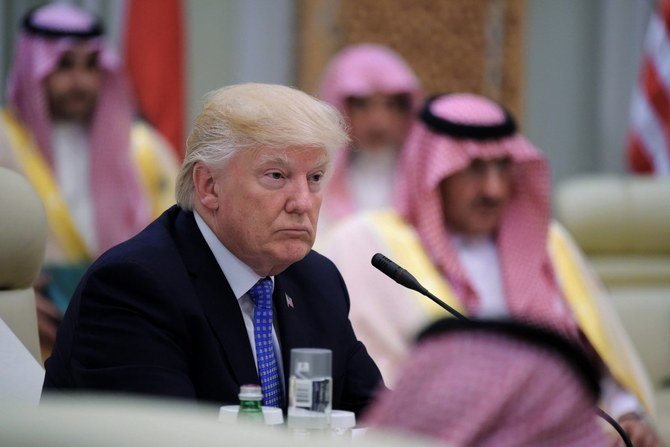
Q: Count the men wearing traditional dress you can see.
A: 4